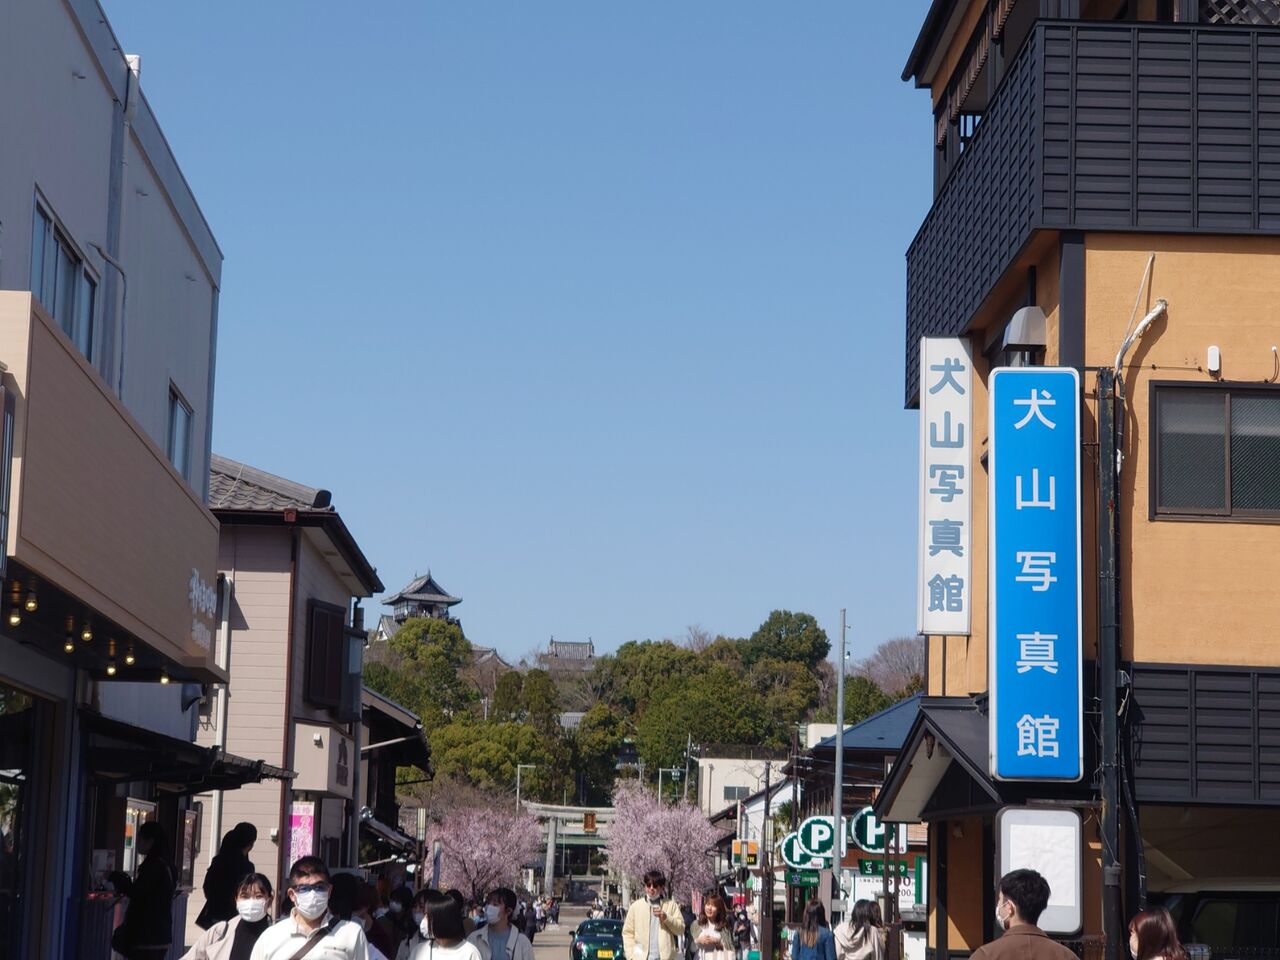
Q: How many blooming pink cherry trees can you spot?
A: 2